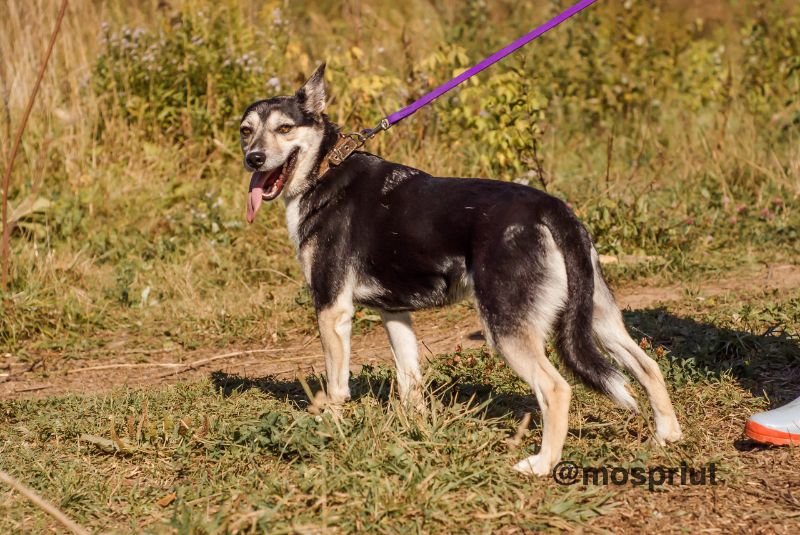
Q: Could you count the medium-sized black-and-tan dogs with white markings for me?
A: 1